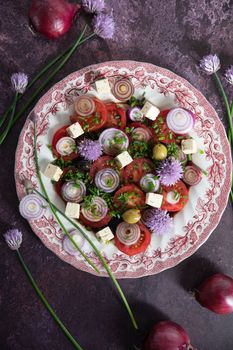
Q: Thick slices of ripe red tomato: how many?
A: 12